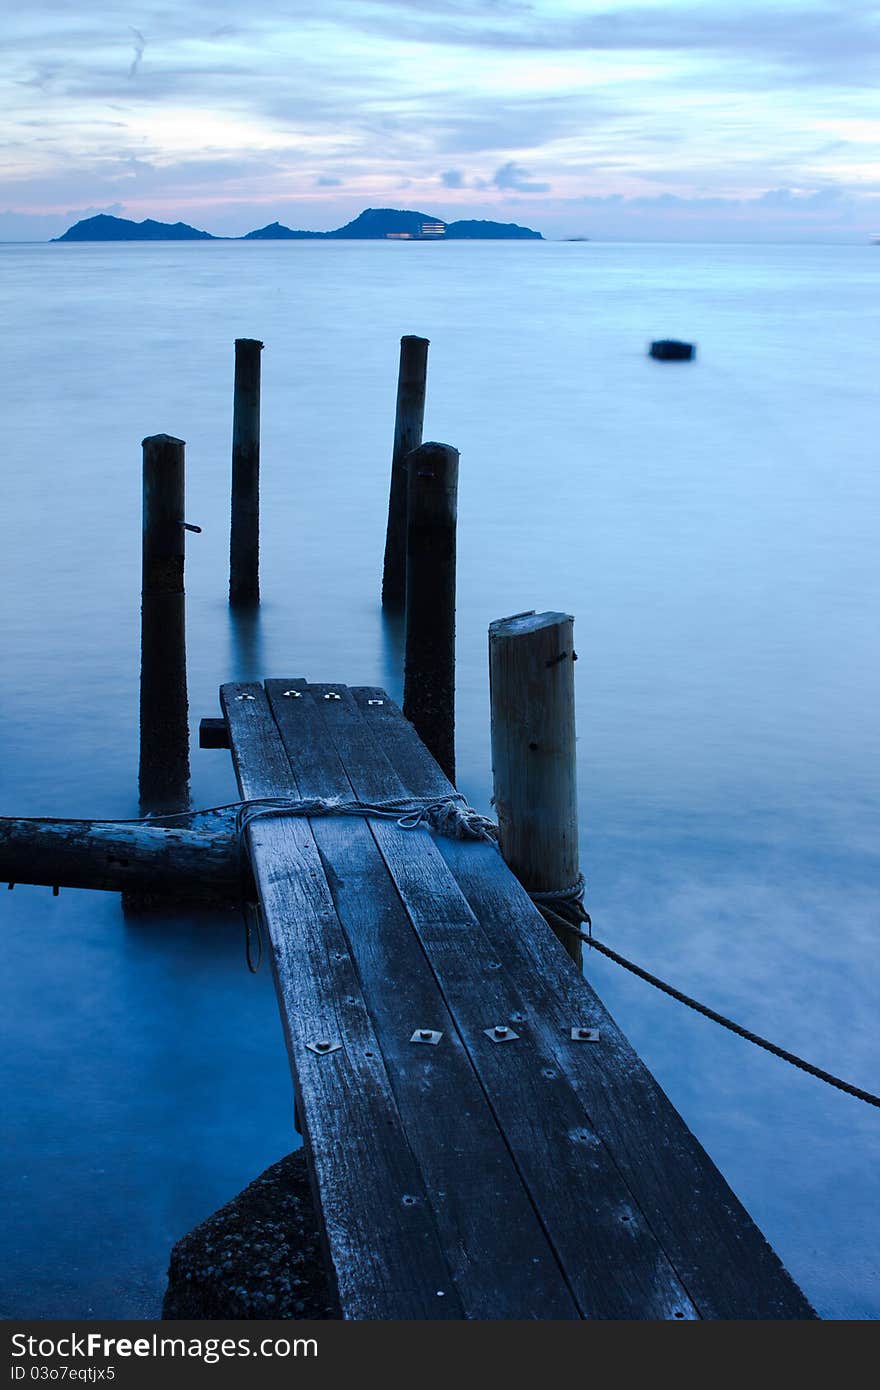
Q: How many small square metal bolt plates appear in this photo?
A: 8